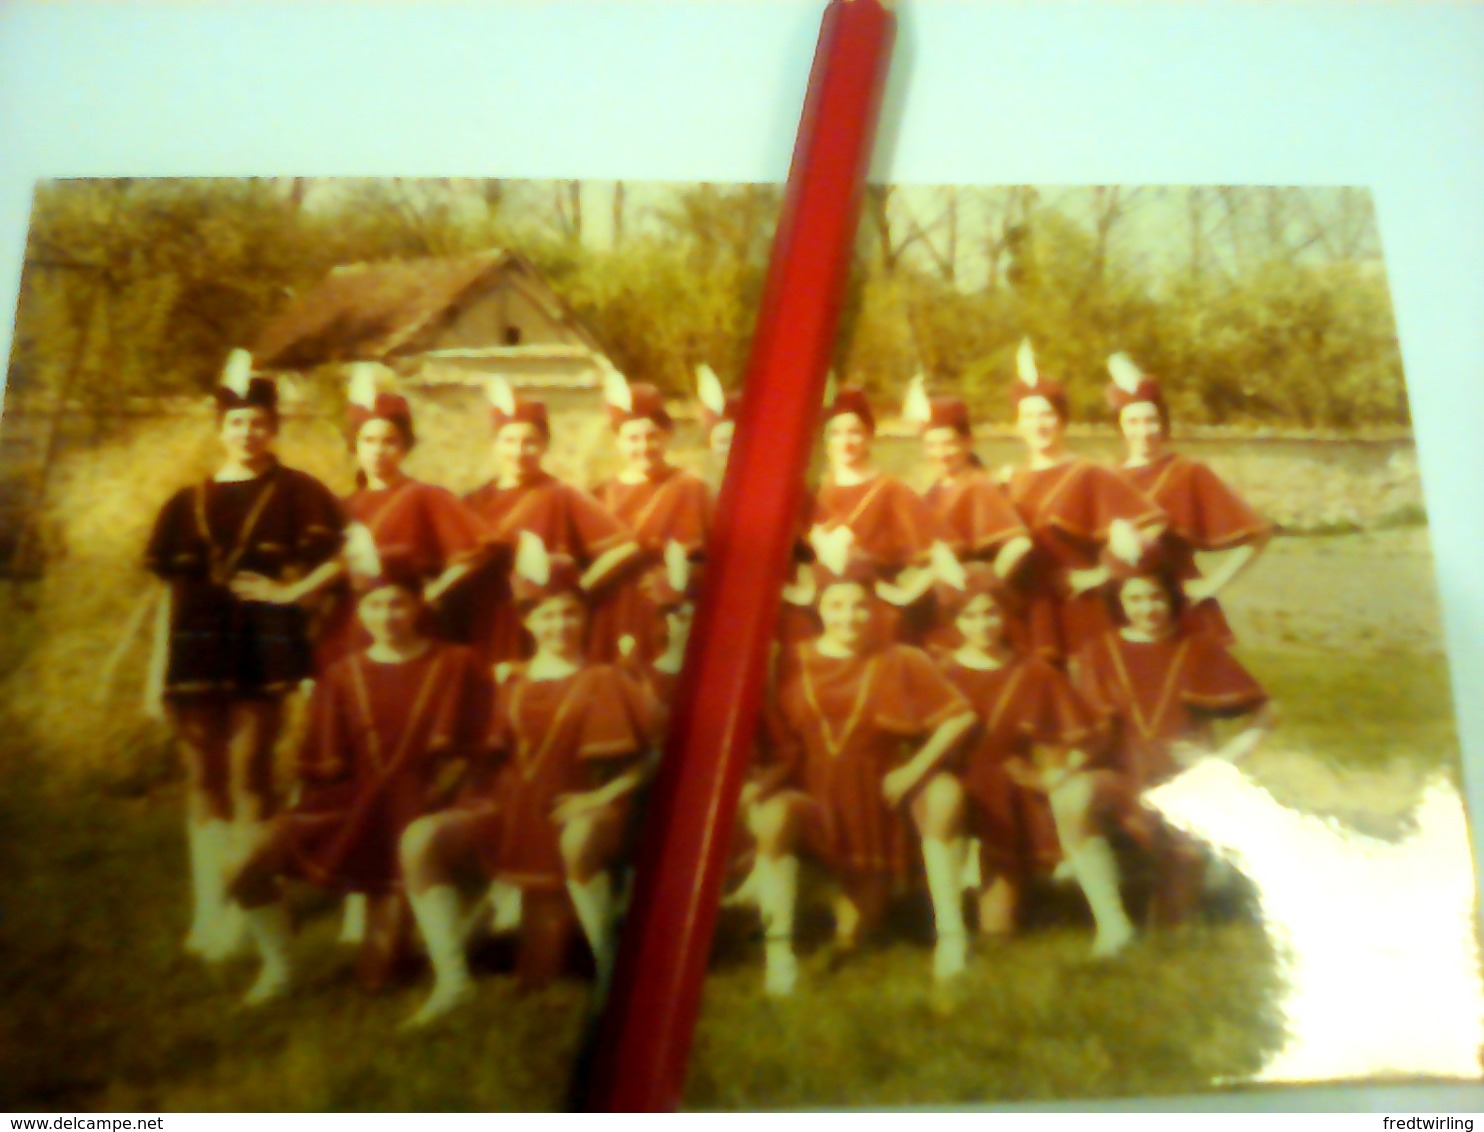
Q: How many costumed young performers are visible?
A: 15